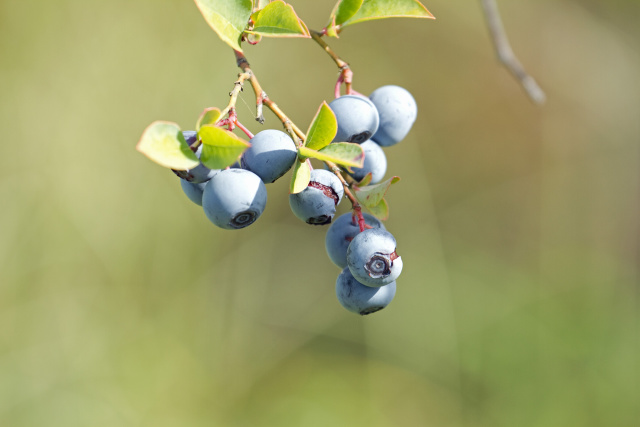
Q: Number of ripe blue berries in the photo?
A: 11